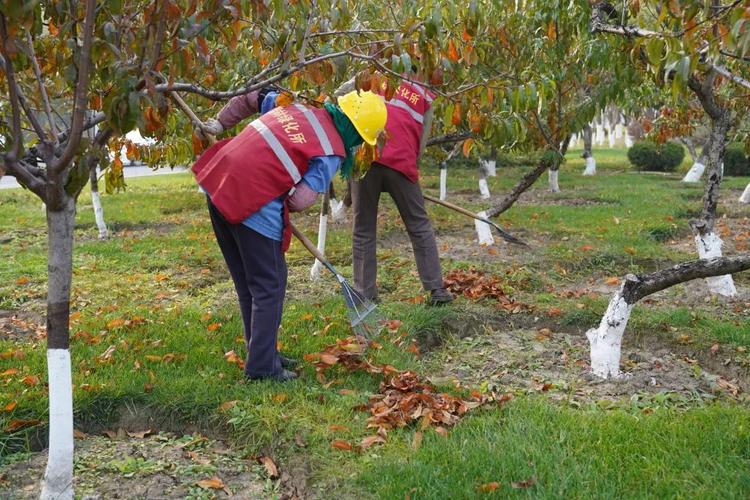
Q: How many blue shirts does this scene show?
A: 1